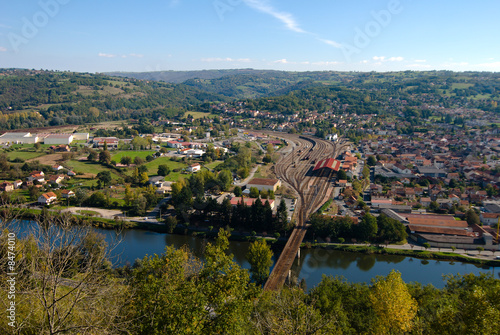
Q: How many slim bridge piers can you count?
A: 2